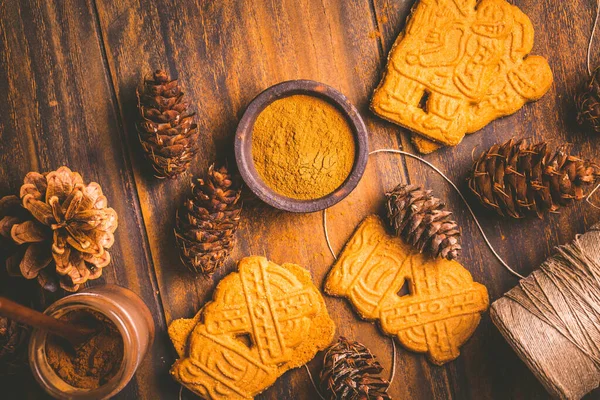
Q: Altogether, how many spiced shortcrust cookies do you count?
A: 5